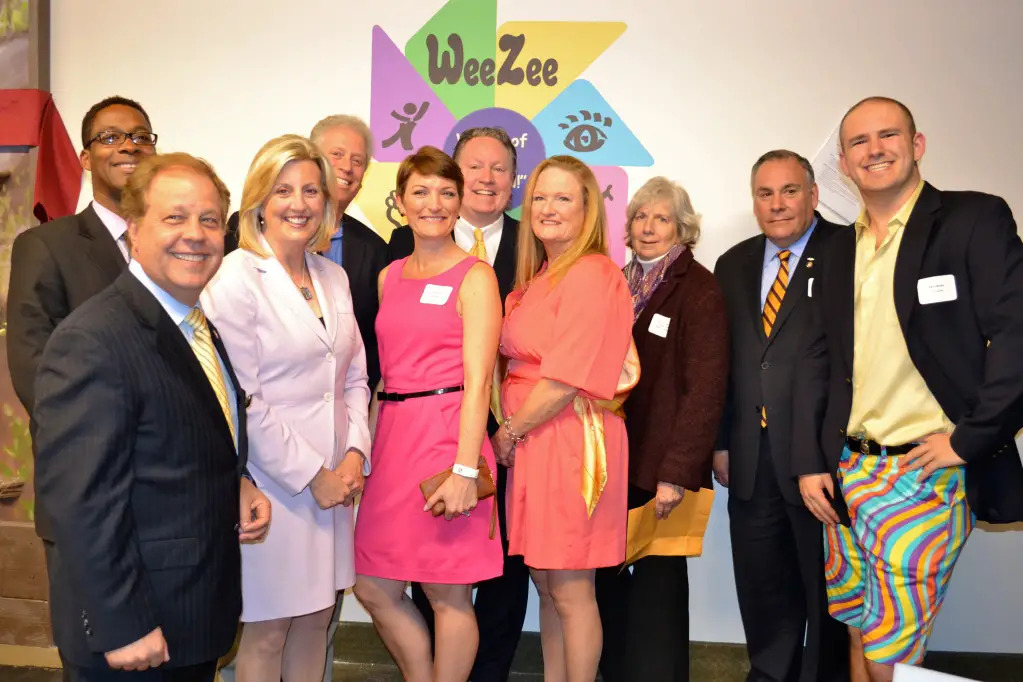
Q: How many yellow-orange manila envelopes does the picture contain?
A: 1